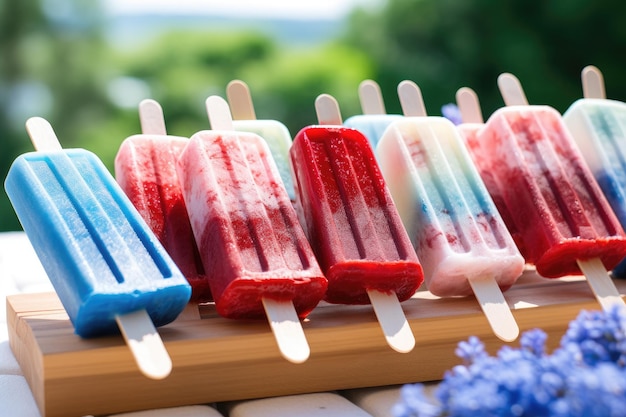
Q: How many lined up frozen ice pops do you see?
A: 10